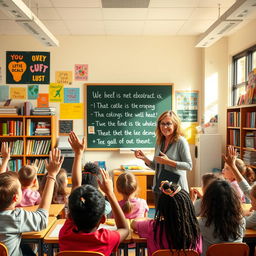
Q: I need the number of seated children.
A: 11